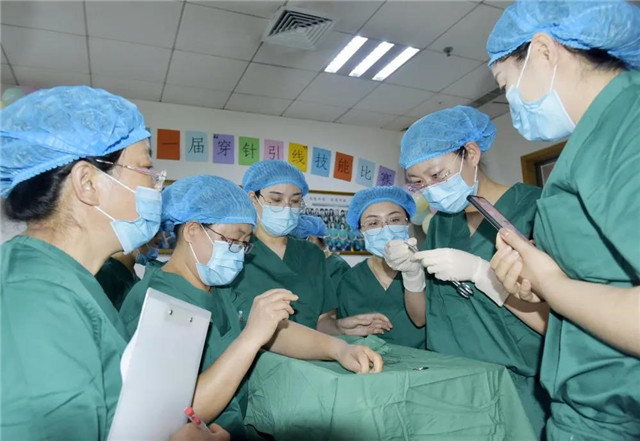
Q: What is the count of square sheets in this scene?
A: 10